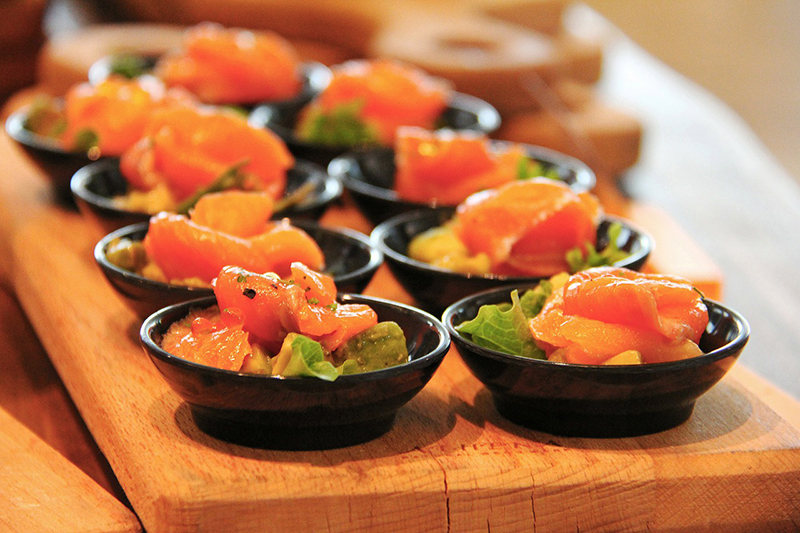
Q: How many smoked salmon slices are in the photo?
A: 9